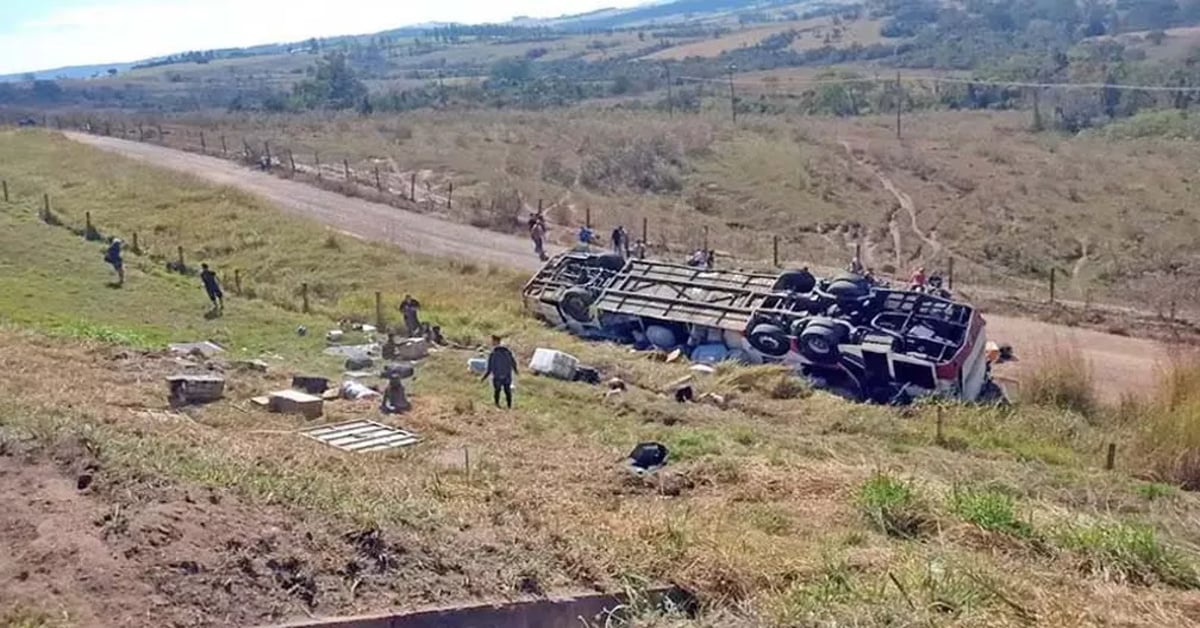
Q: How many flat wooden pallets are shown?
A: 1